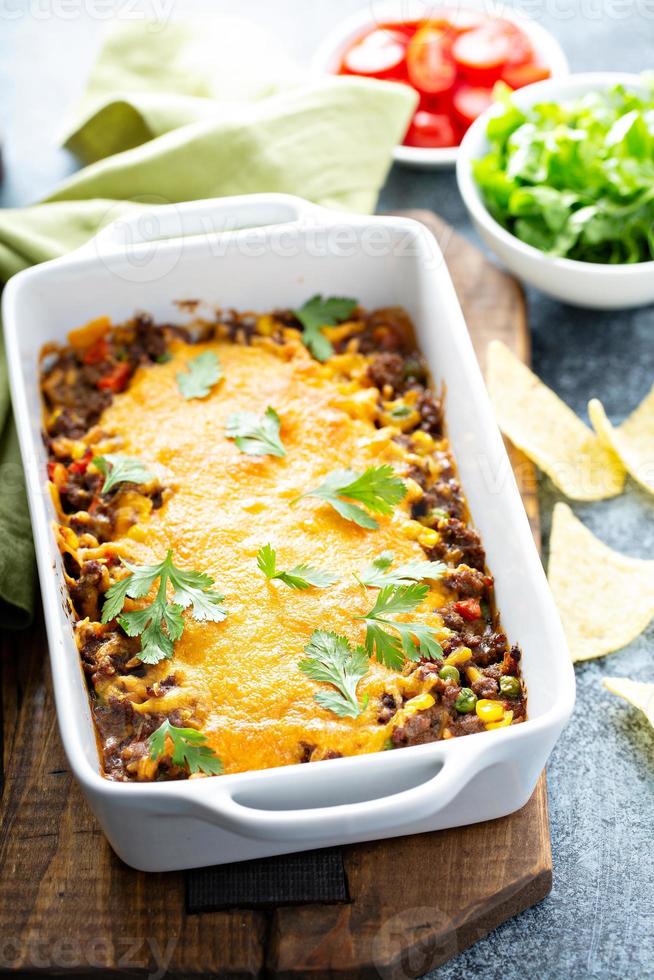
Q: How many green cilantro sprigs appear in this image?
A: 11